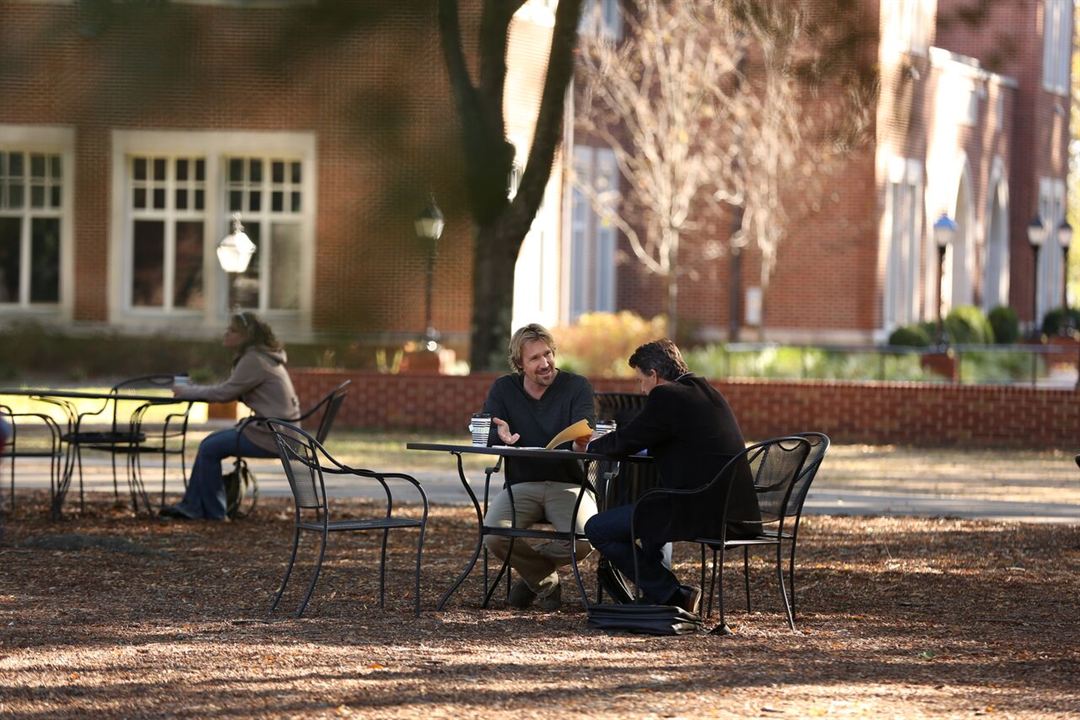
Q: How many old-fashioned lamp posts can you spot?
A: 5